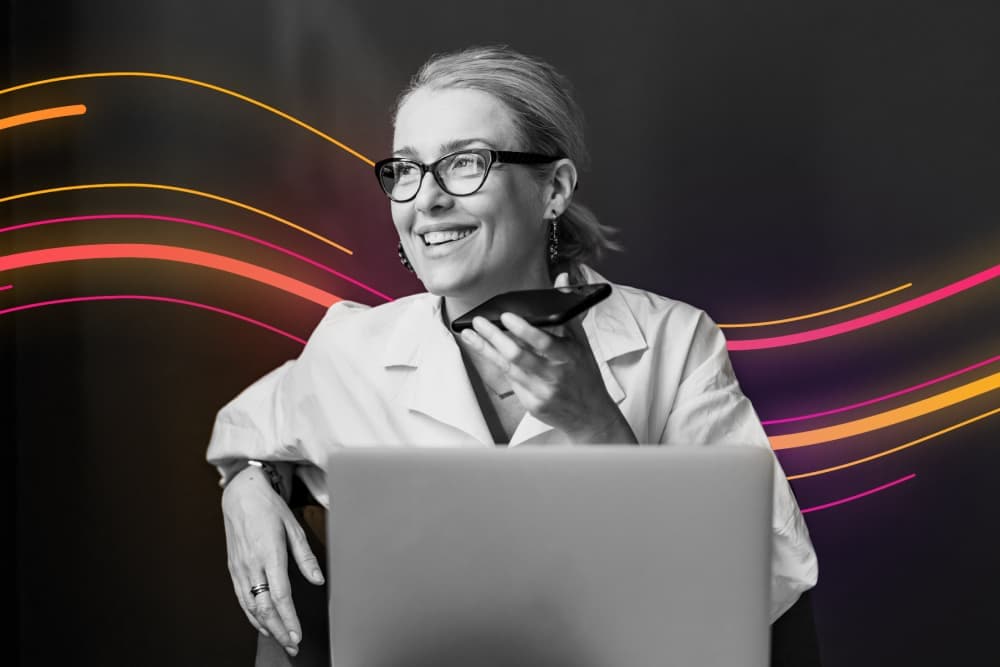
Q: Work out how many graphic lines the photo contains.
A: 13